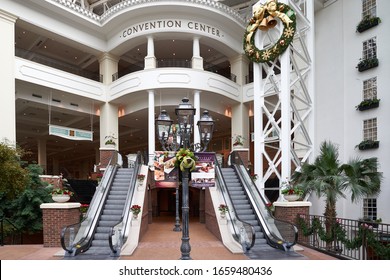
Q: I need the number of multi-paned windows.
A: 5